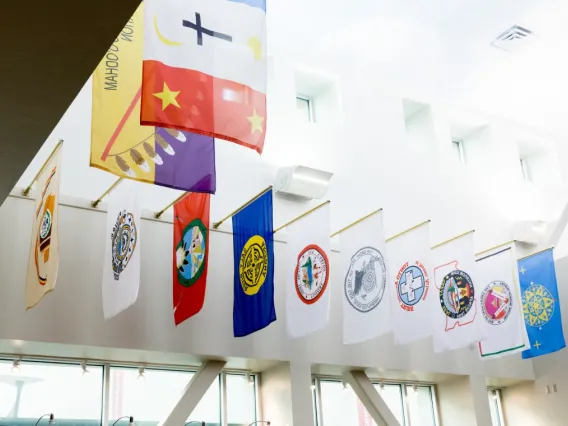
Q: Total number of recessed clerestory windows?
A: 4